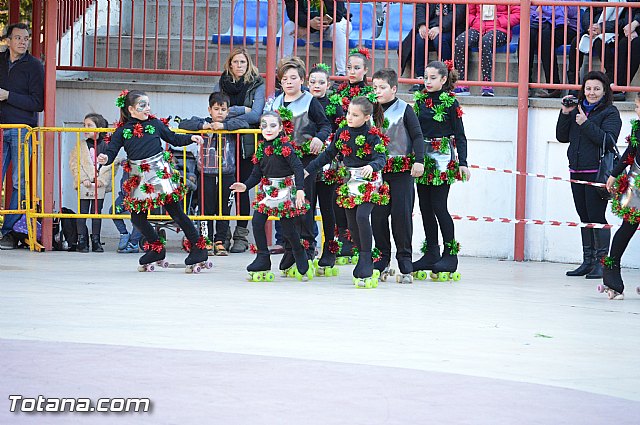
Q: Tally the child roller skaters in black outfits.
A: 9